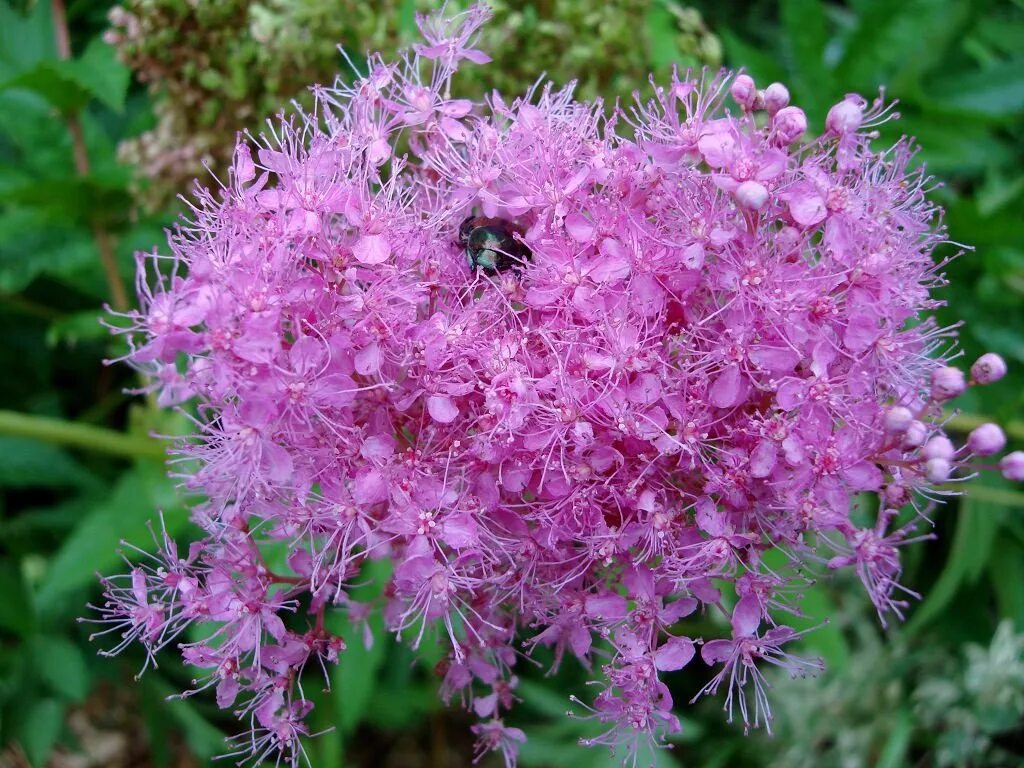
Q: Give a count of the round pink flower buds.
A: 13